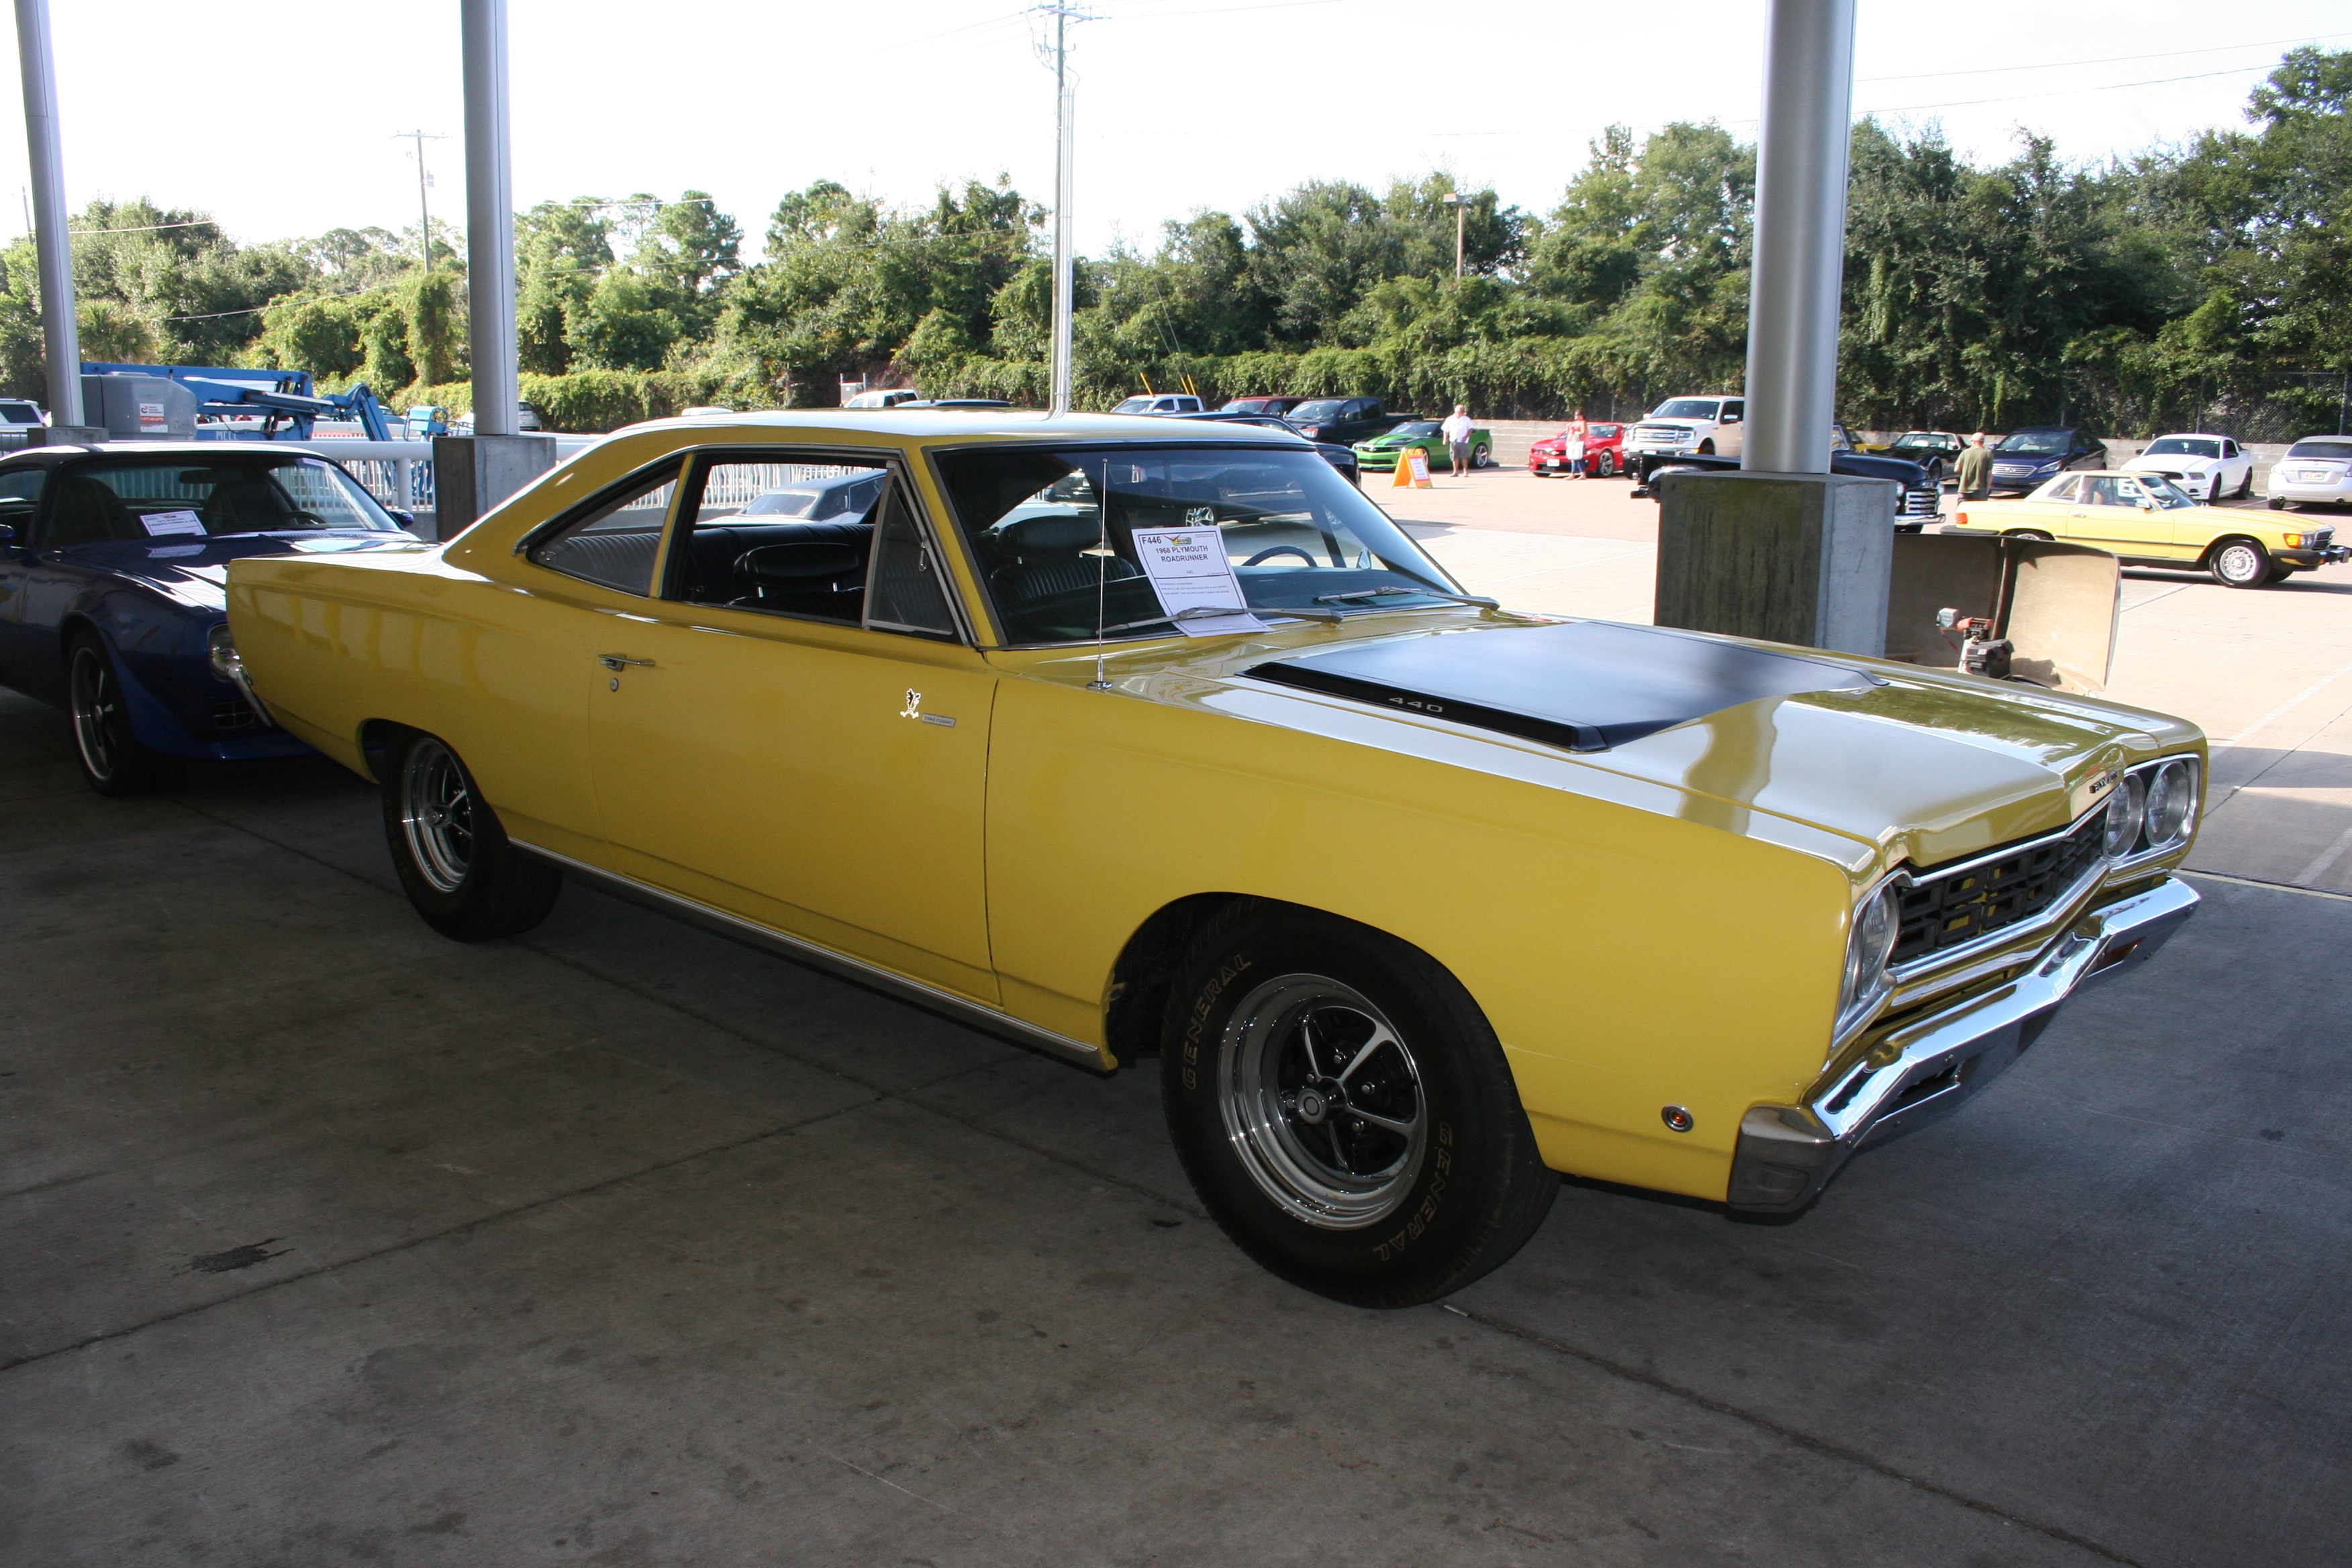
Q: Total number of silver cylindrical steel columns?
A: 3